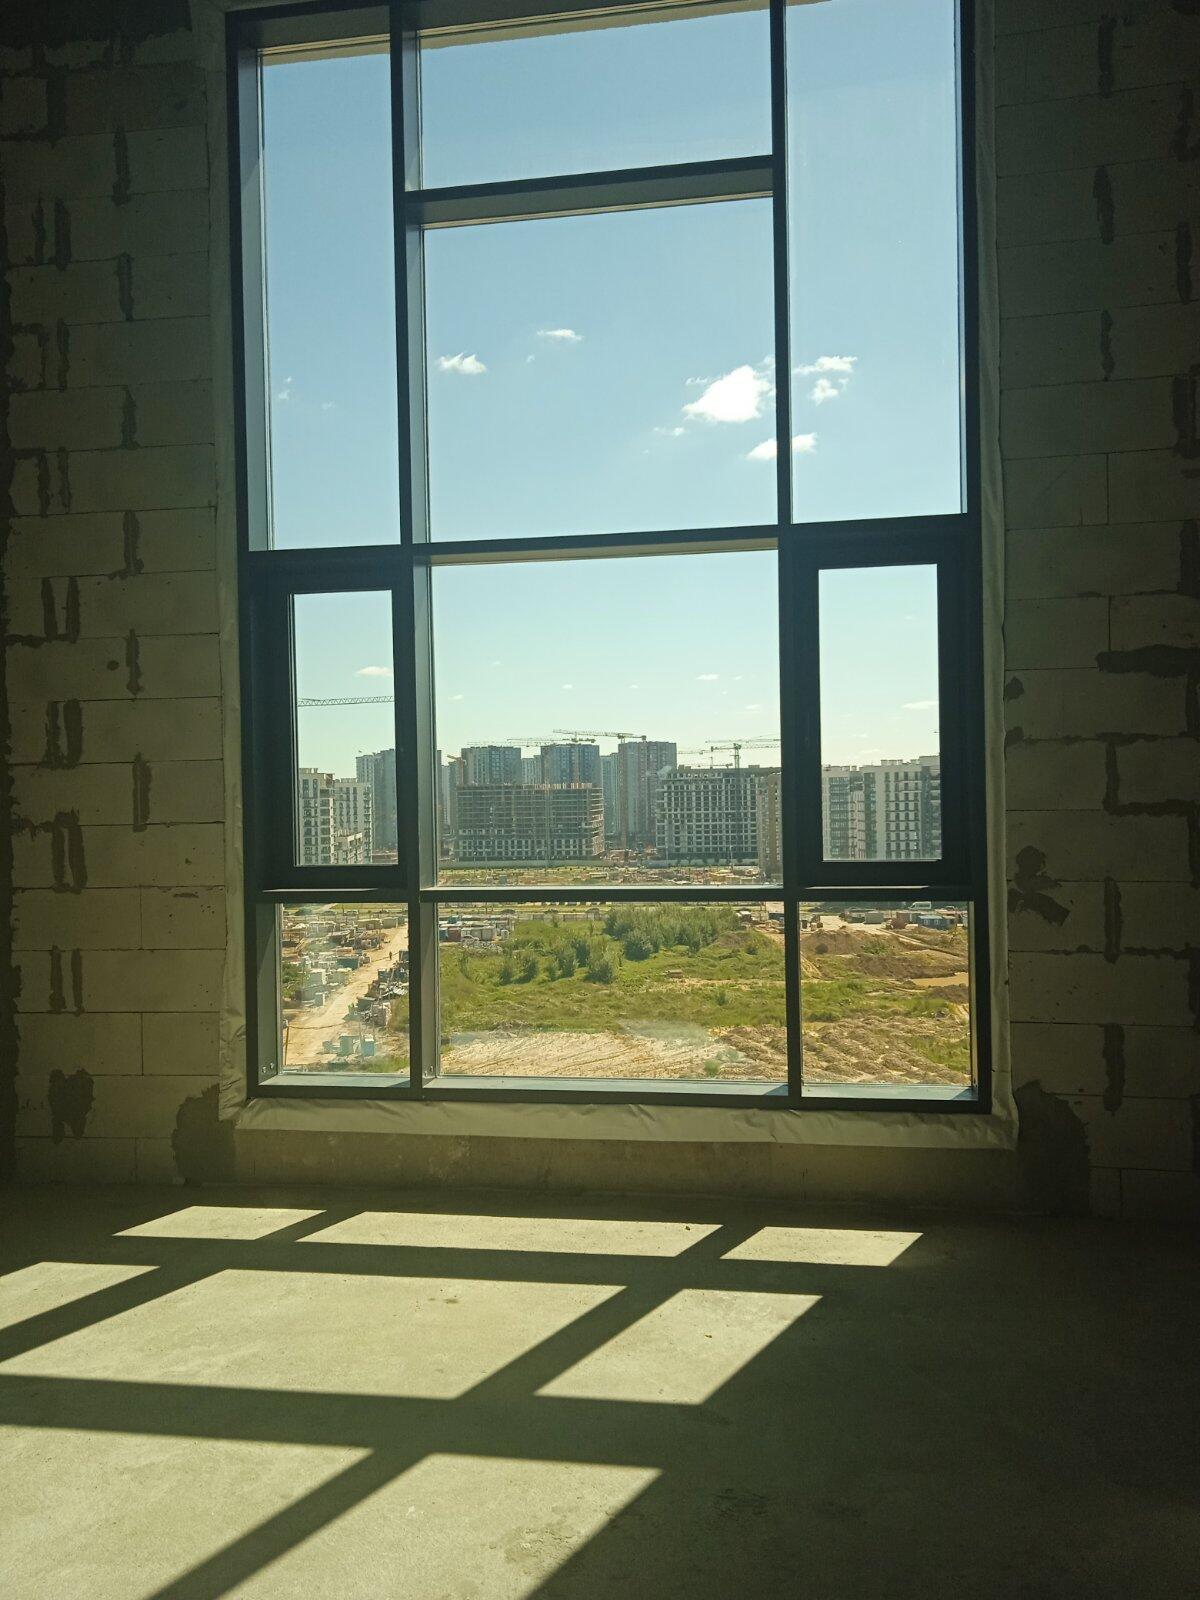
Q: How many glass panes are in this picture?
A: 10